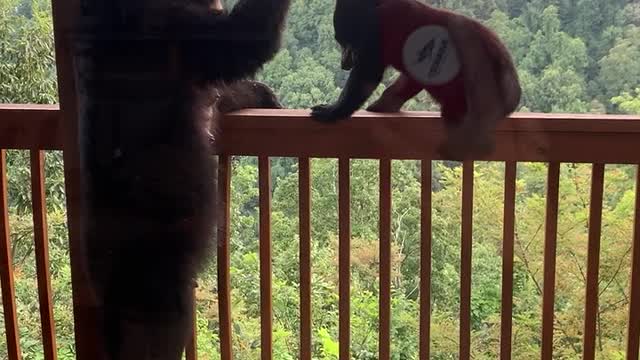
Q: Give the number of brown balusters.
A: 14